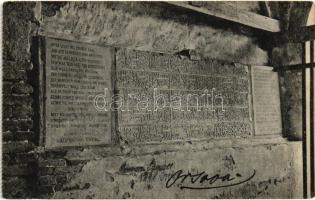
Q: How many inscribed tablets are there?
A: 3